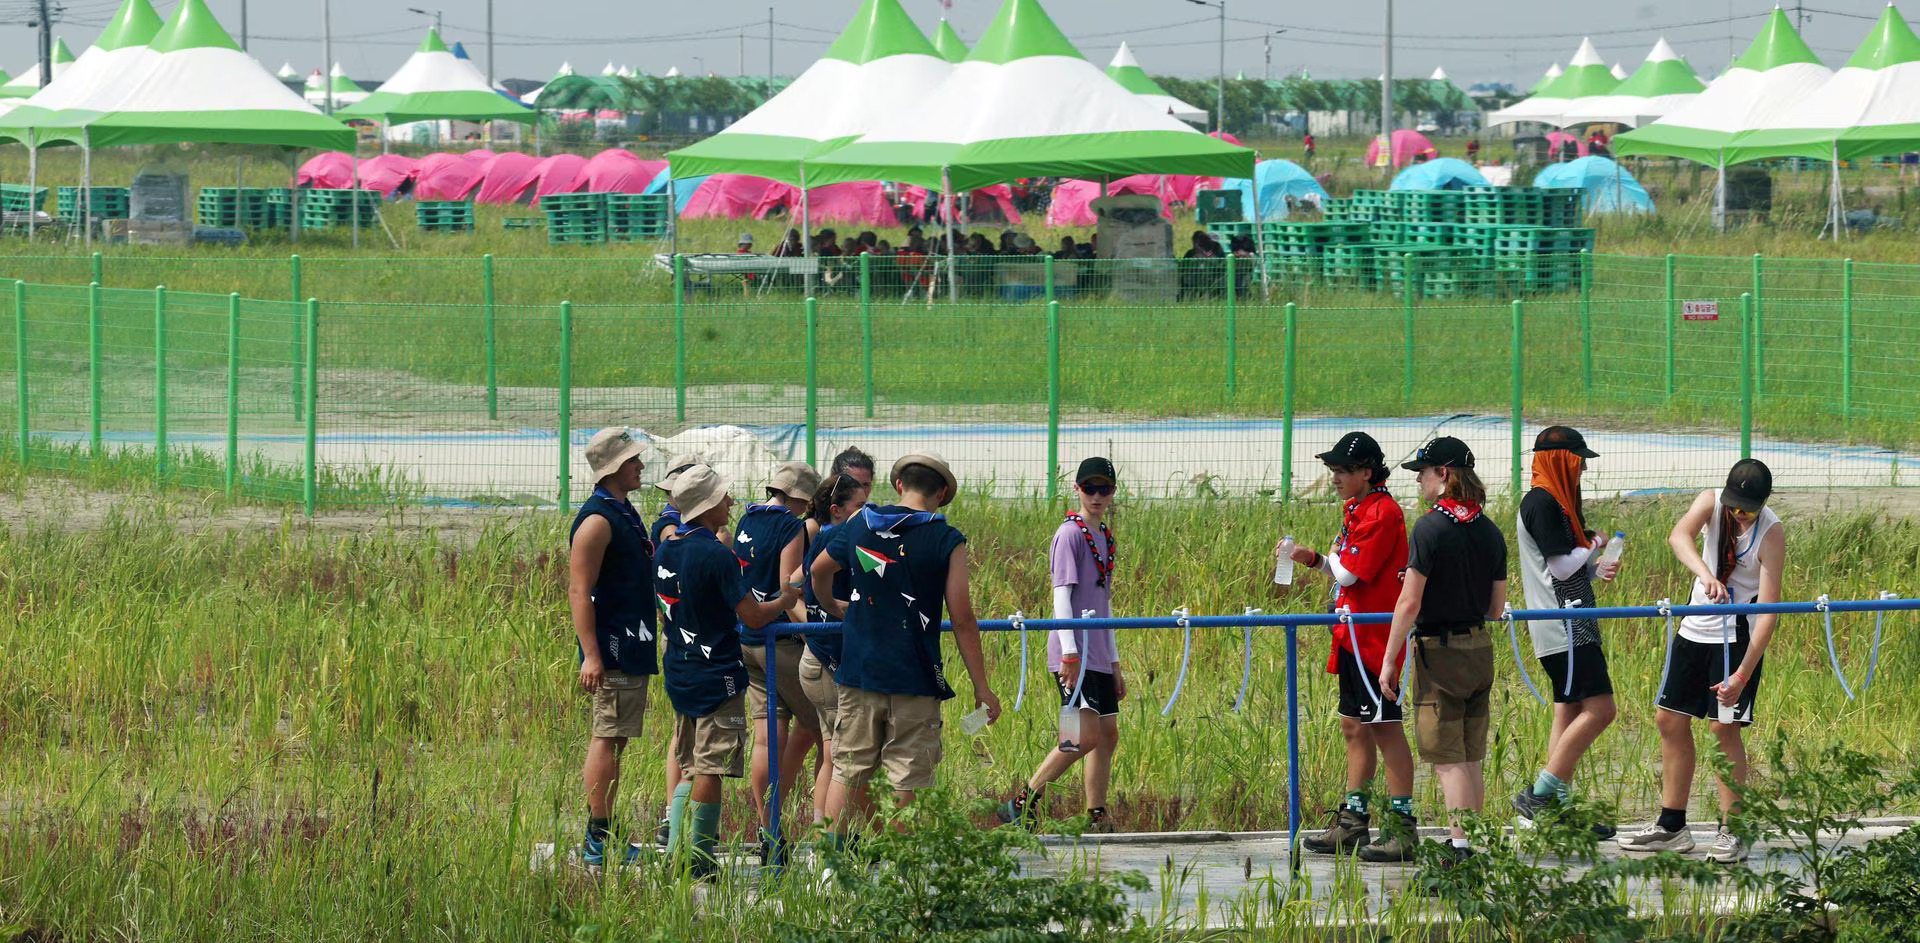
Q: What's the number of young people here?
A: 12